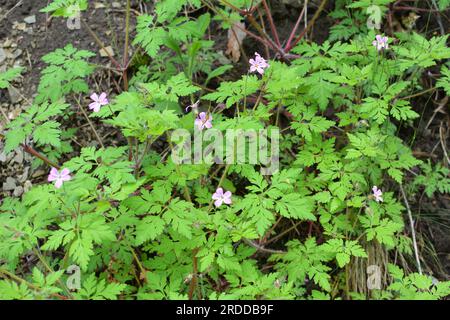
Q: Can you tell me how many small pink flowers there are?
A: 7